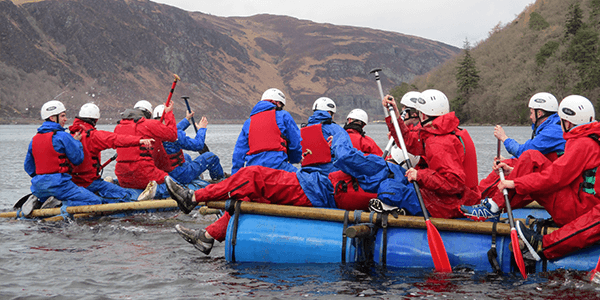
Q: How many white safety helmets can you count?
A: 12